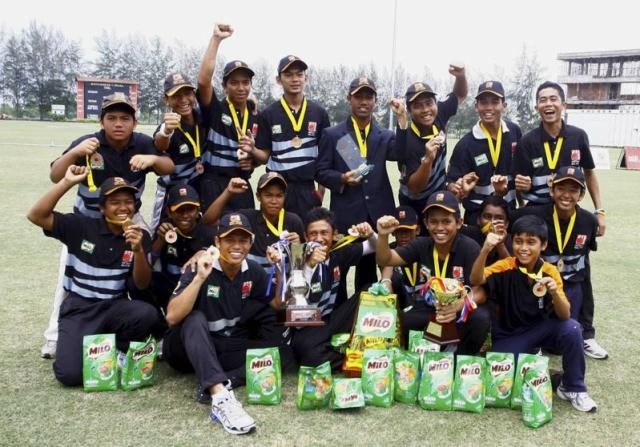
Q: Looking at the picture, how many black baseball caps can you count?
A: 14